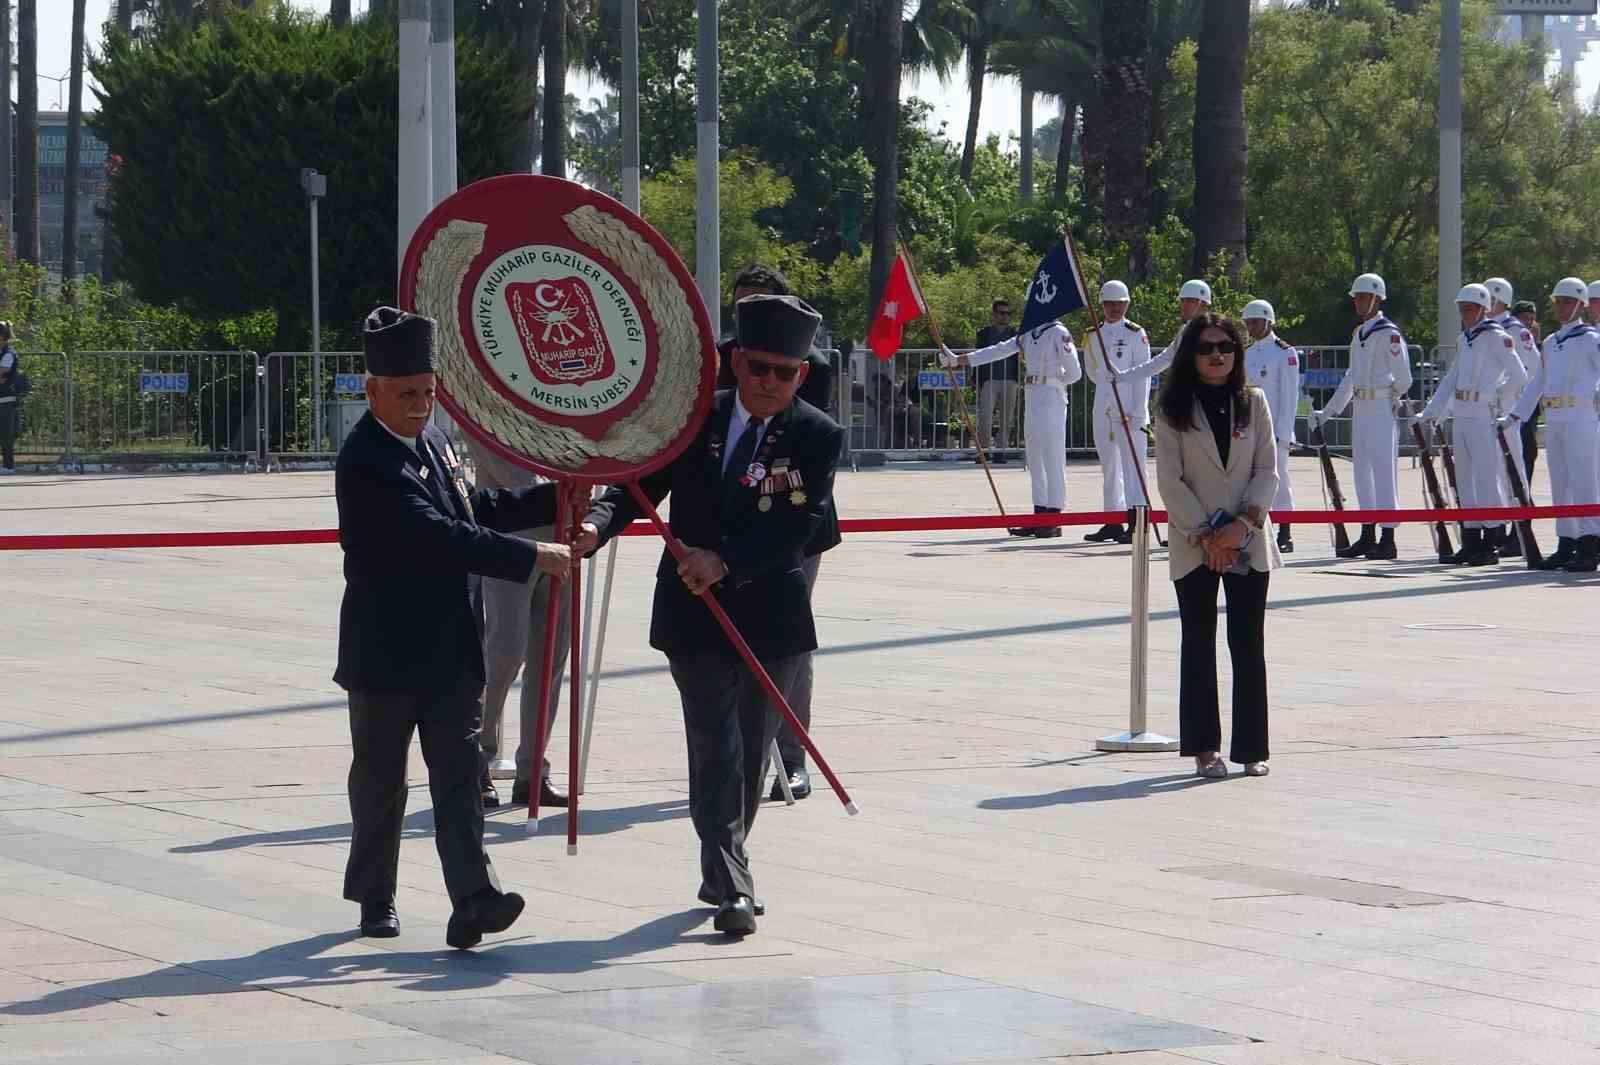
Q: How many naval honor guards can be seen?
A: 9